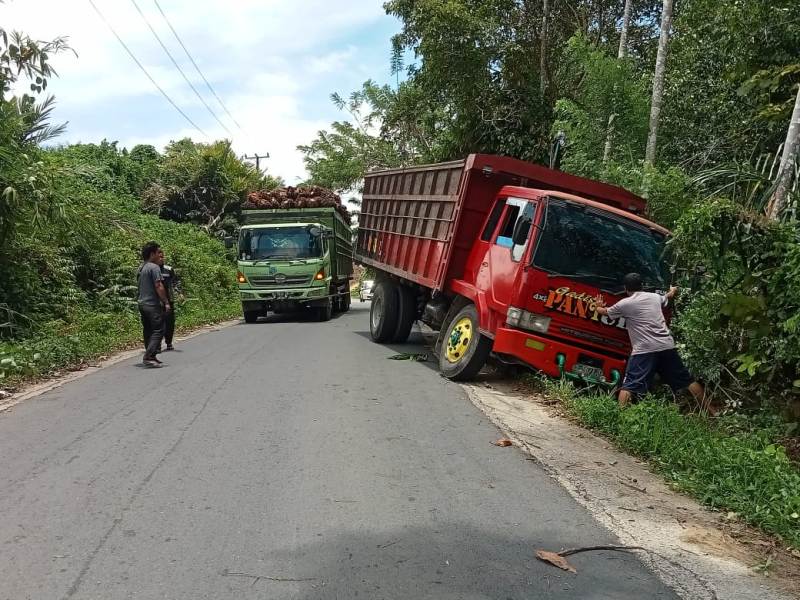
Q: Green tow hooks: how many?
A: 2